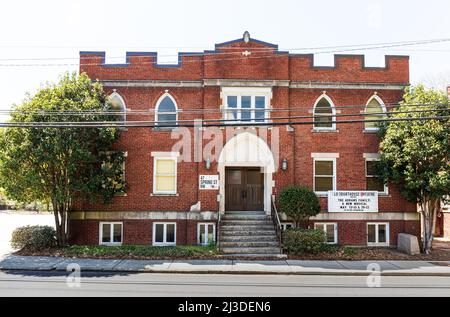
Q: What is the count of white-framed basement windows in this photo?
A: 6